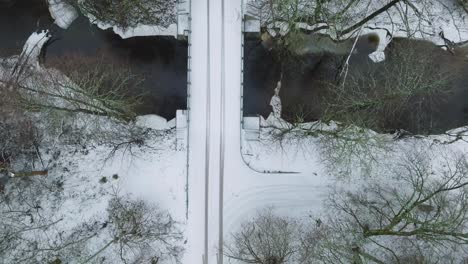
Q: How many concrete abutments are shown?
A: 4